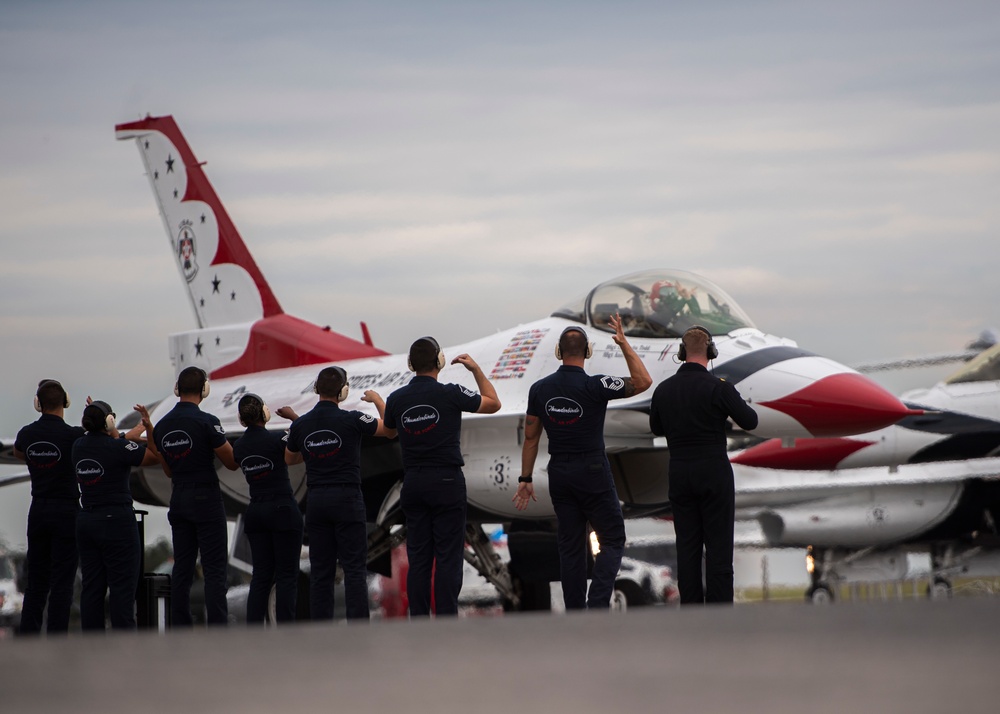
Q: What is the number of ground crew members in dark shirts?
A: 8